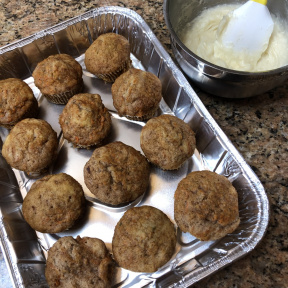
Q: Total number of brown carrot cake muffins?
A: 12